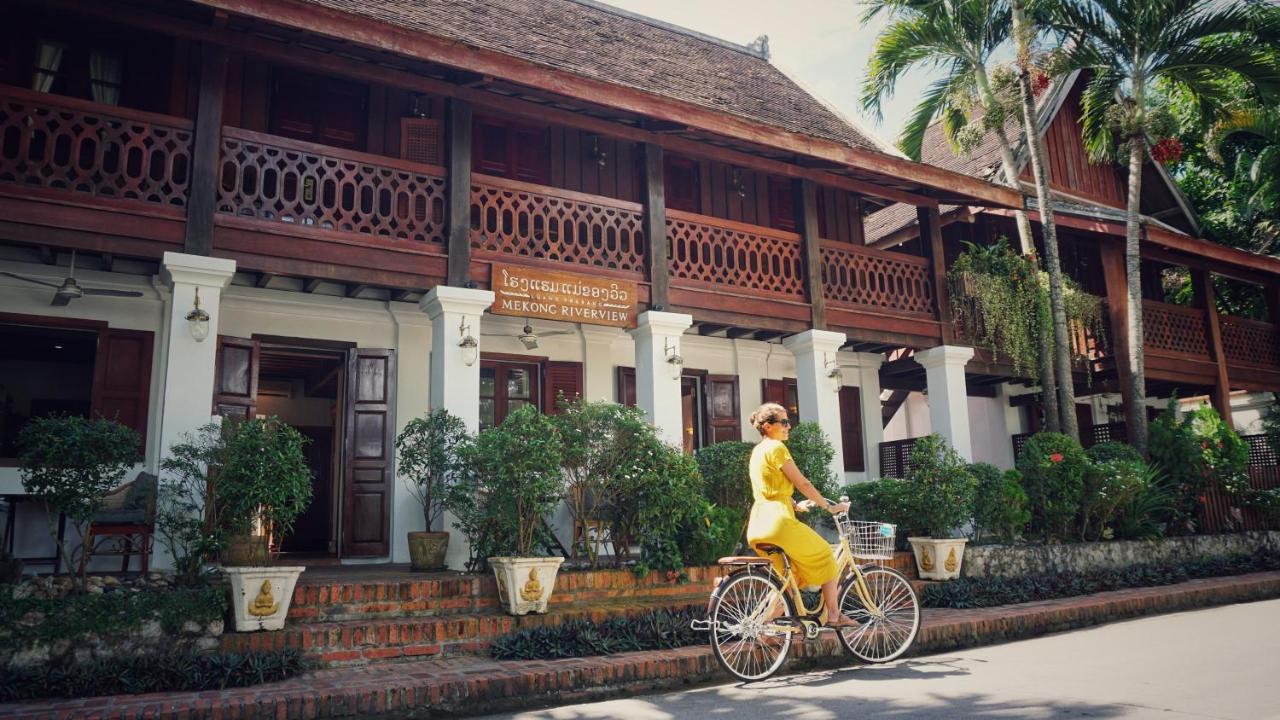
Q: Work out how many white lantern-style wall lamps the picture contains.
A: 4